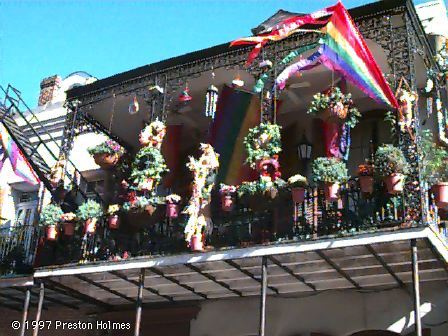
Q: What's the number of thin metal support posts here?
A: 5